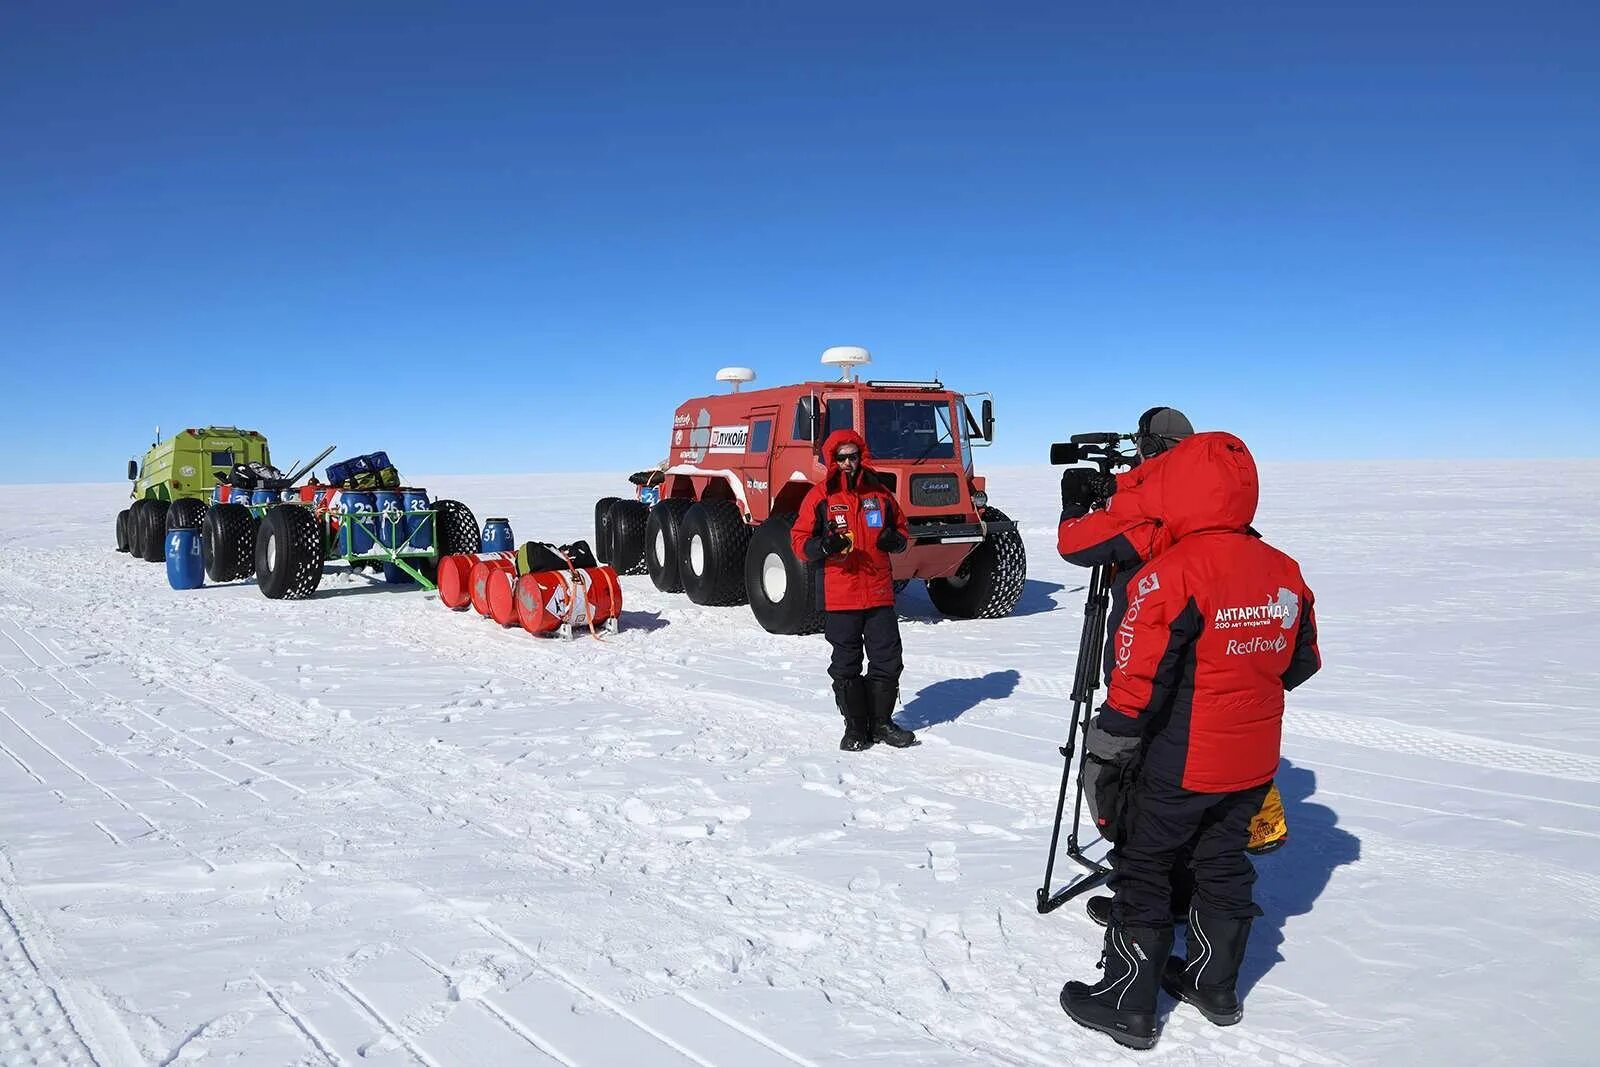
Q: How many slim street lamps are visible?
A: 0